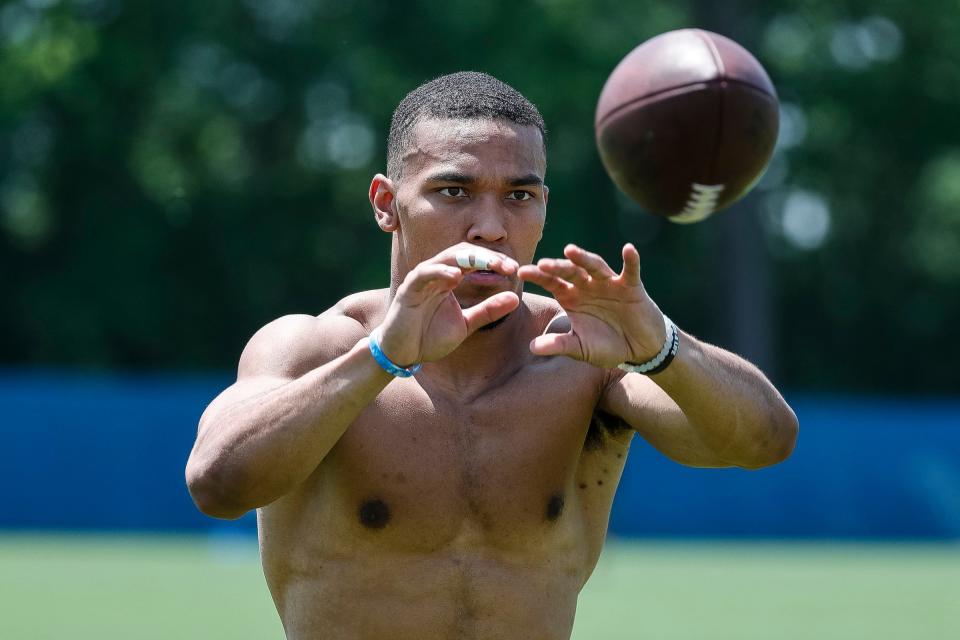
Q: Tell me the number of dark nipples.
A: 2